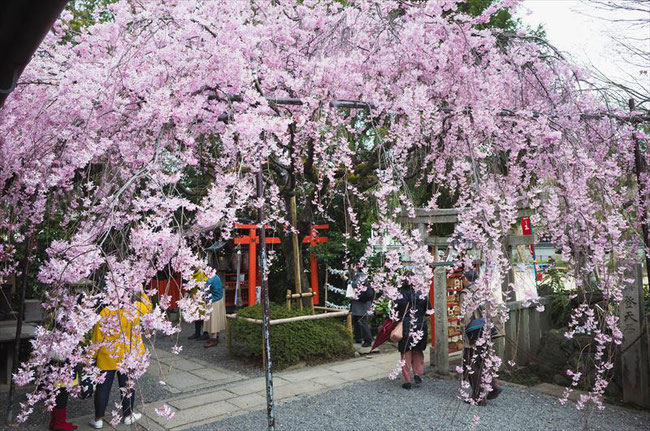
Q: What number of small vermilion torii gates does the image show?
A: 2